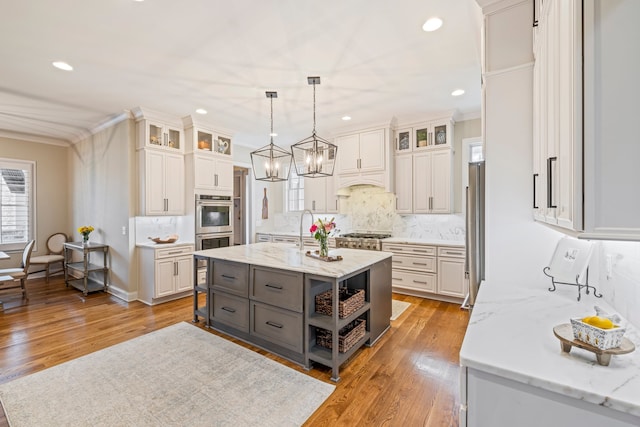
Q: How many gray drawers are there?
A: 4